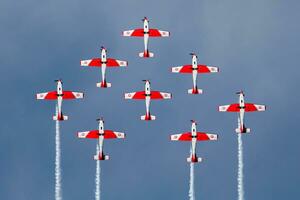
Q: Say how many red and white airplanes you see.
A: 8